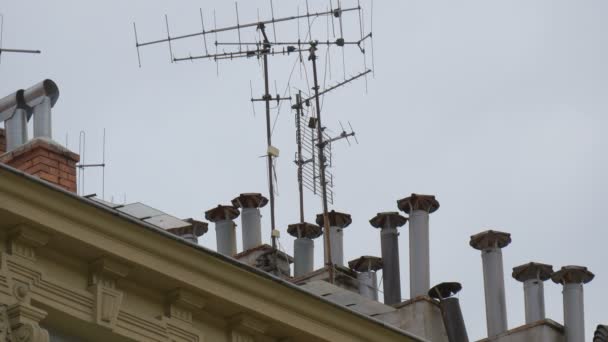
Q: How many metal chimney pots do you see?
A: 14